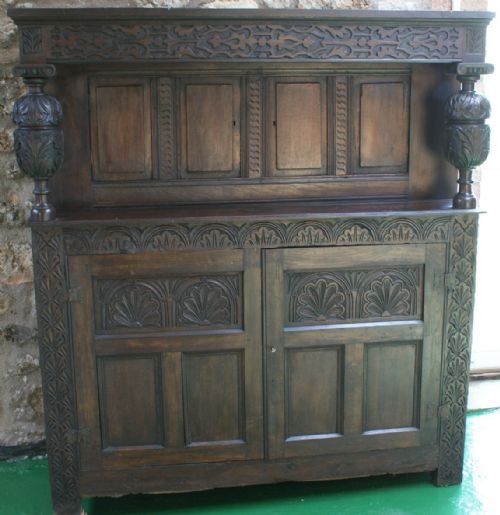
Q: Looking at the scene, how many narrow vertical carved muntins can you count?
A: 3